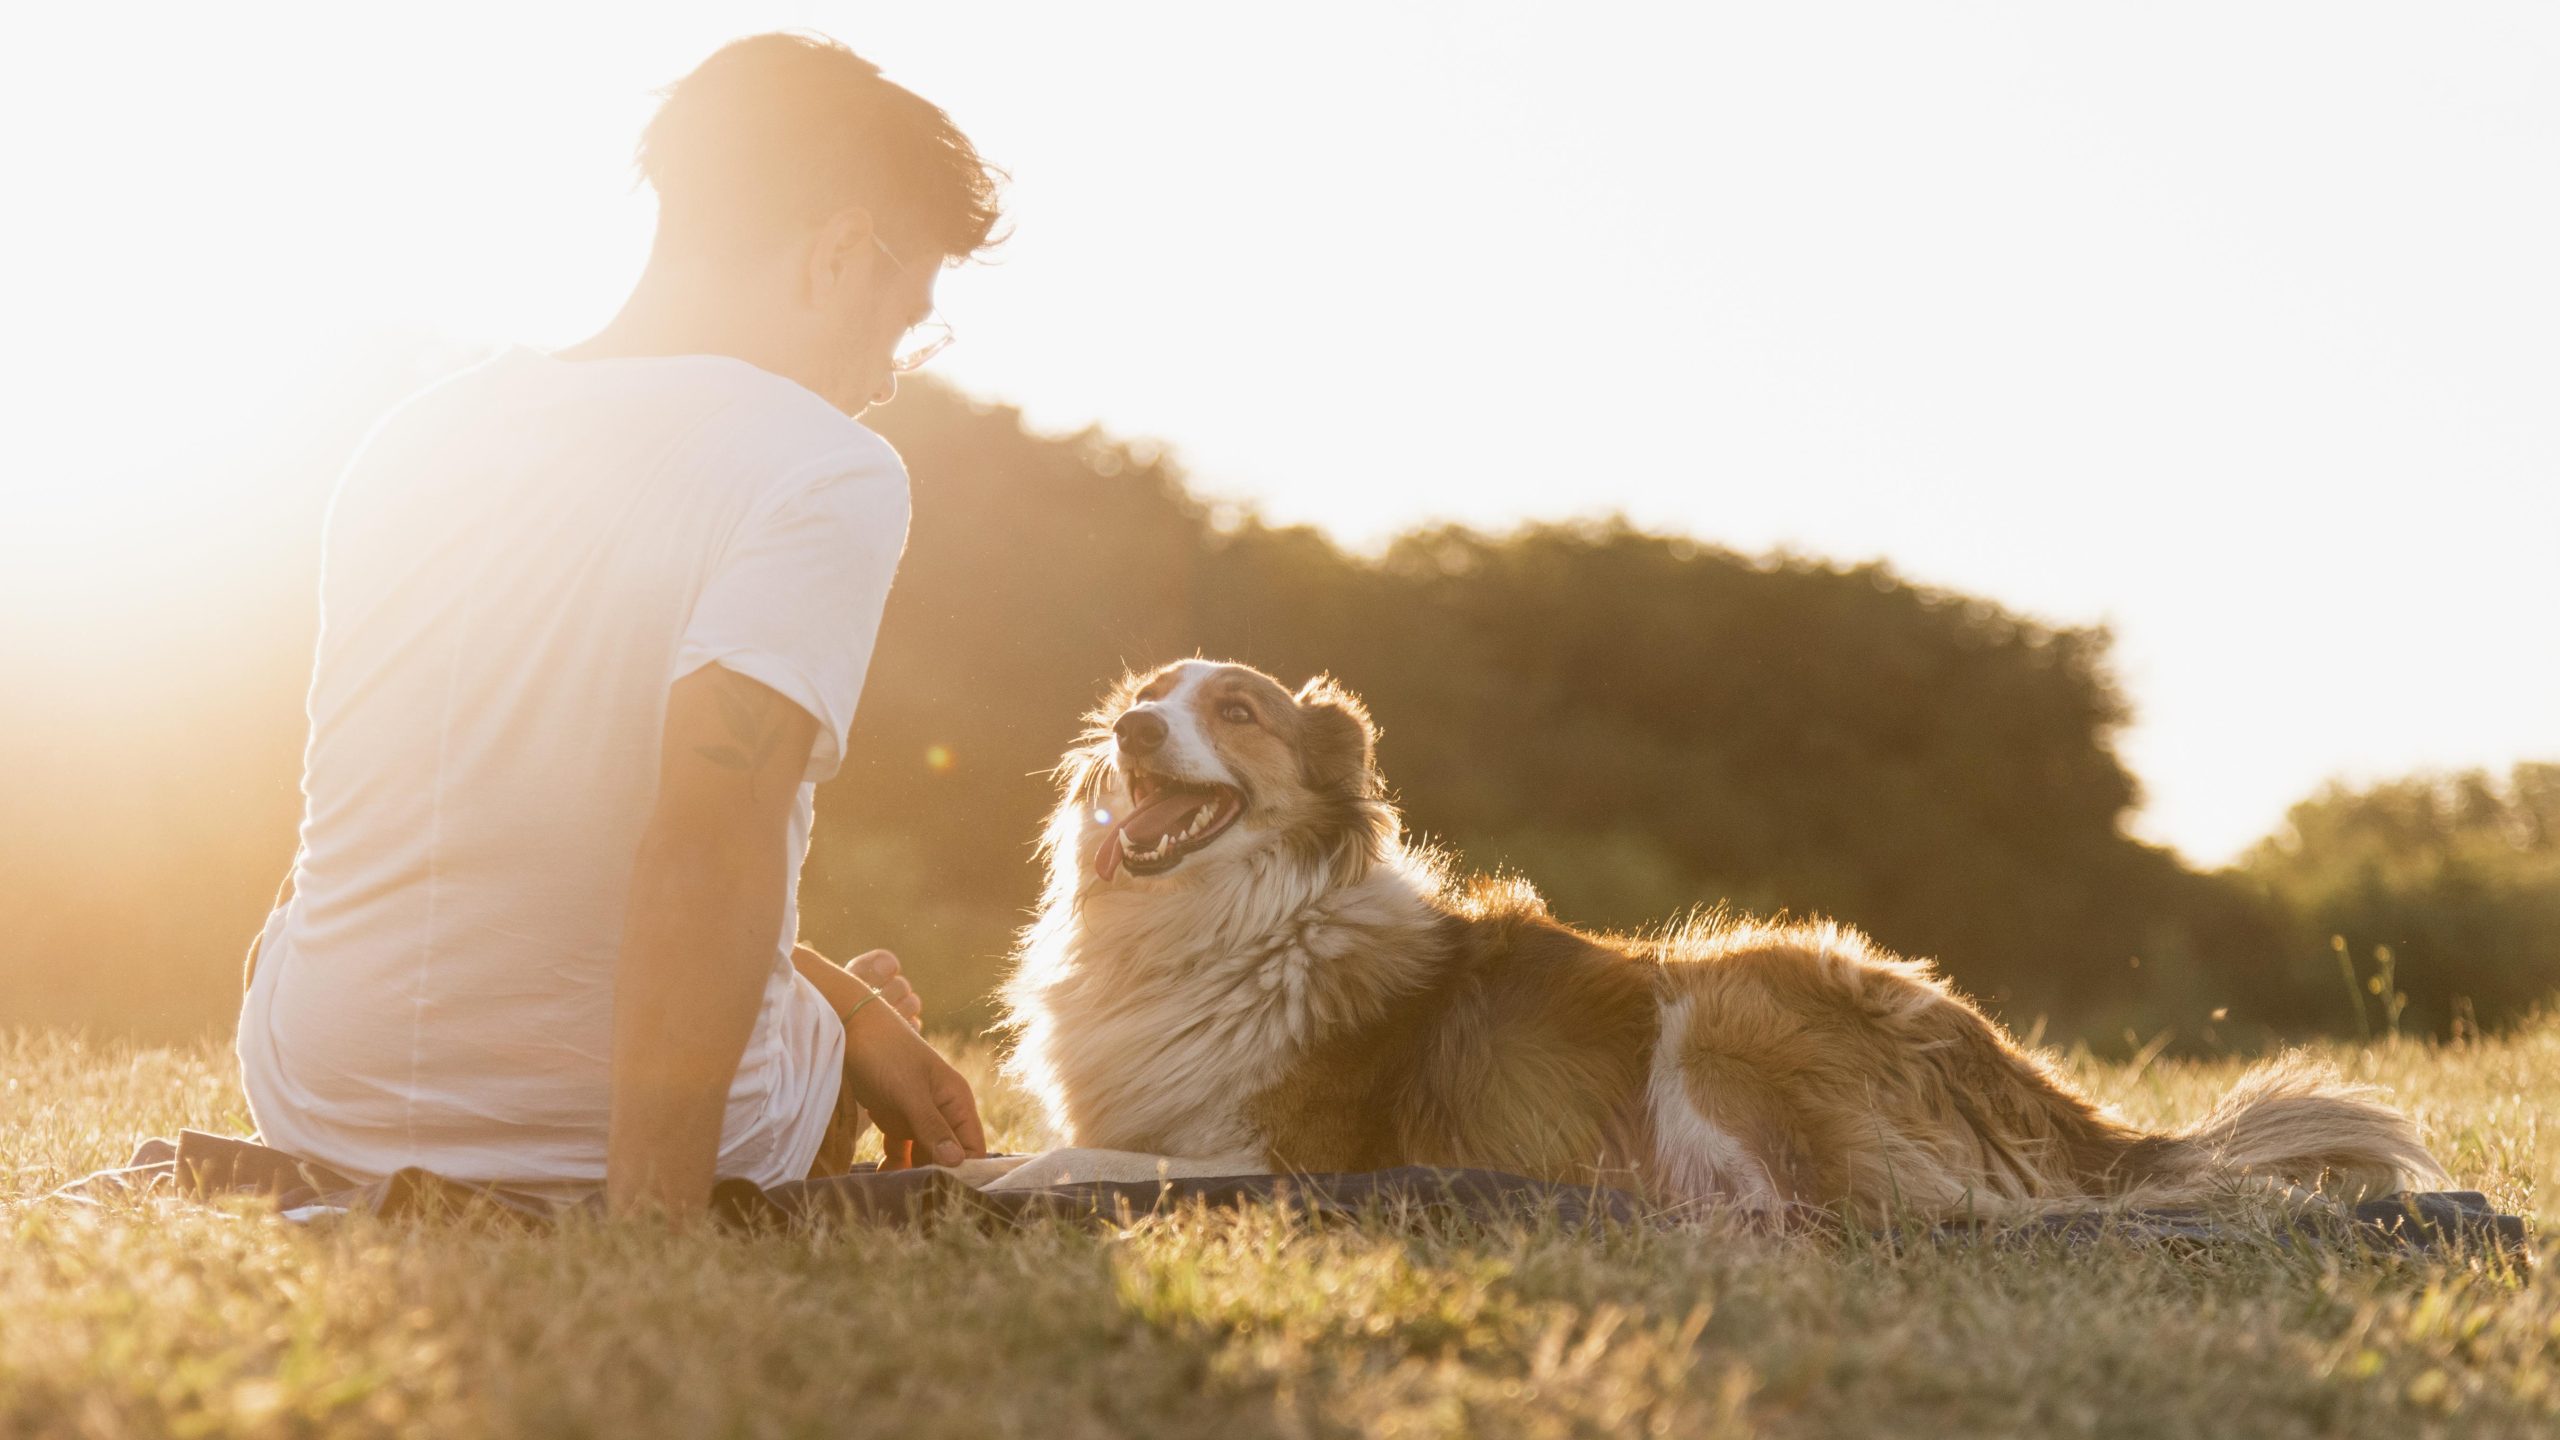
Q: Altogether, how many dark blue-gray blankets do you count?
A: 1